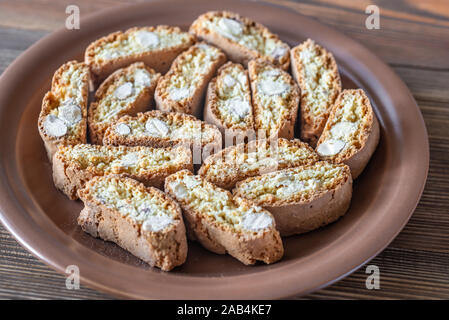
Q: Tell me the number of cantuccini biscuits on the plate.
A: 15